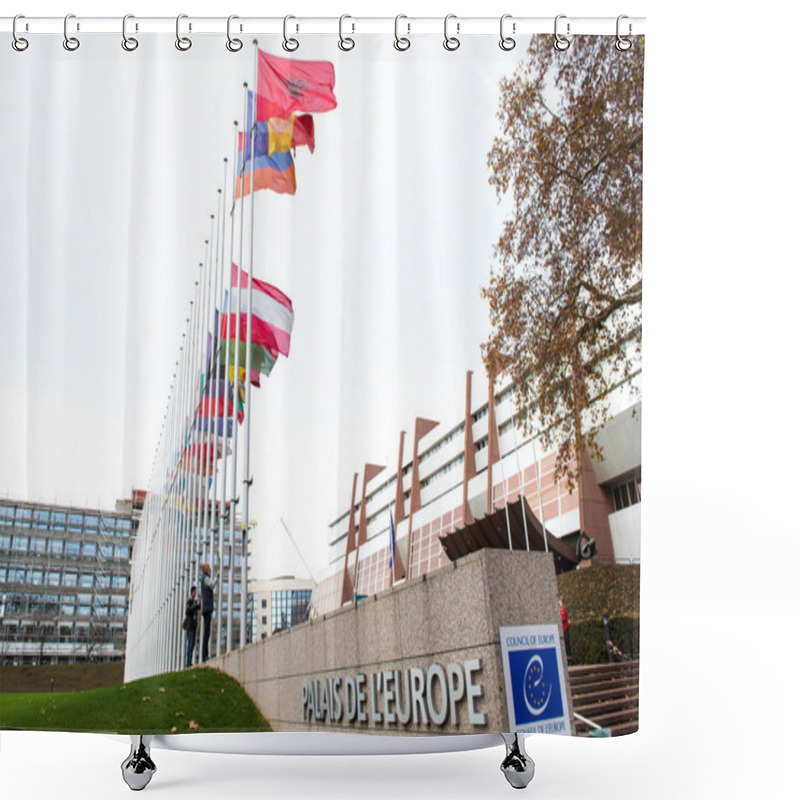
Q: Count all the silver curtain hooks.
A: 12